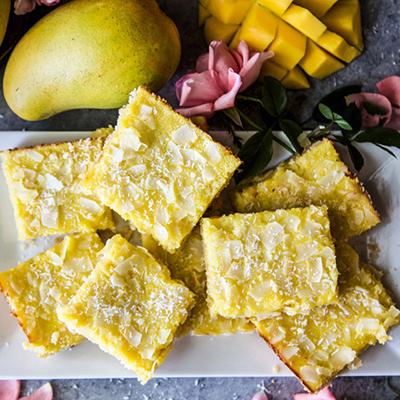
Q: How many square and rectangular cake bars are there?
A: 8